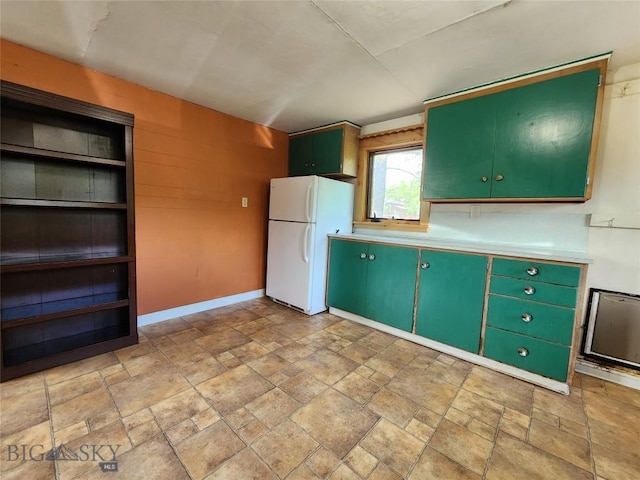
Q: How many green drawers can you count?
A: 4